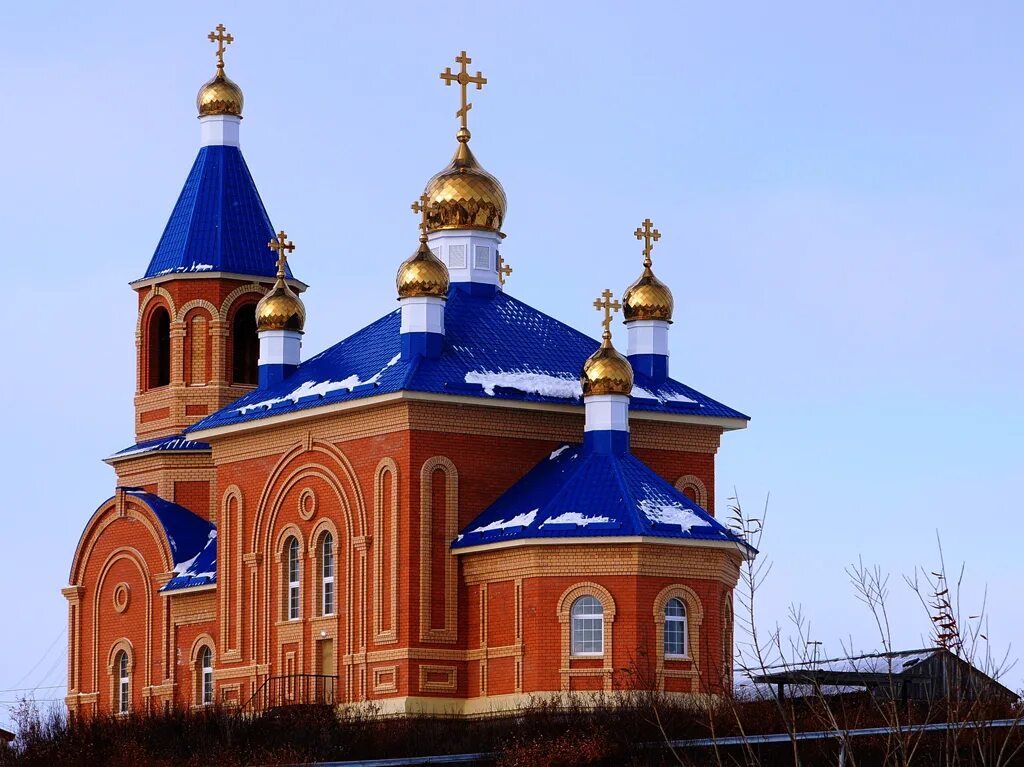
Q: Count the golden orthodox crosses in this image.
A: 7